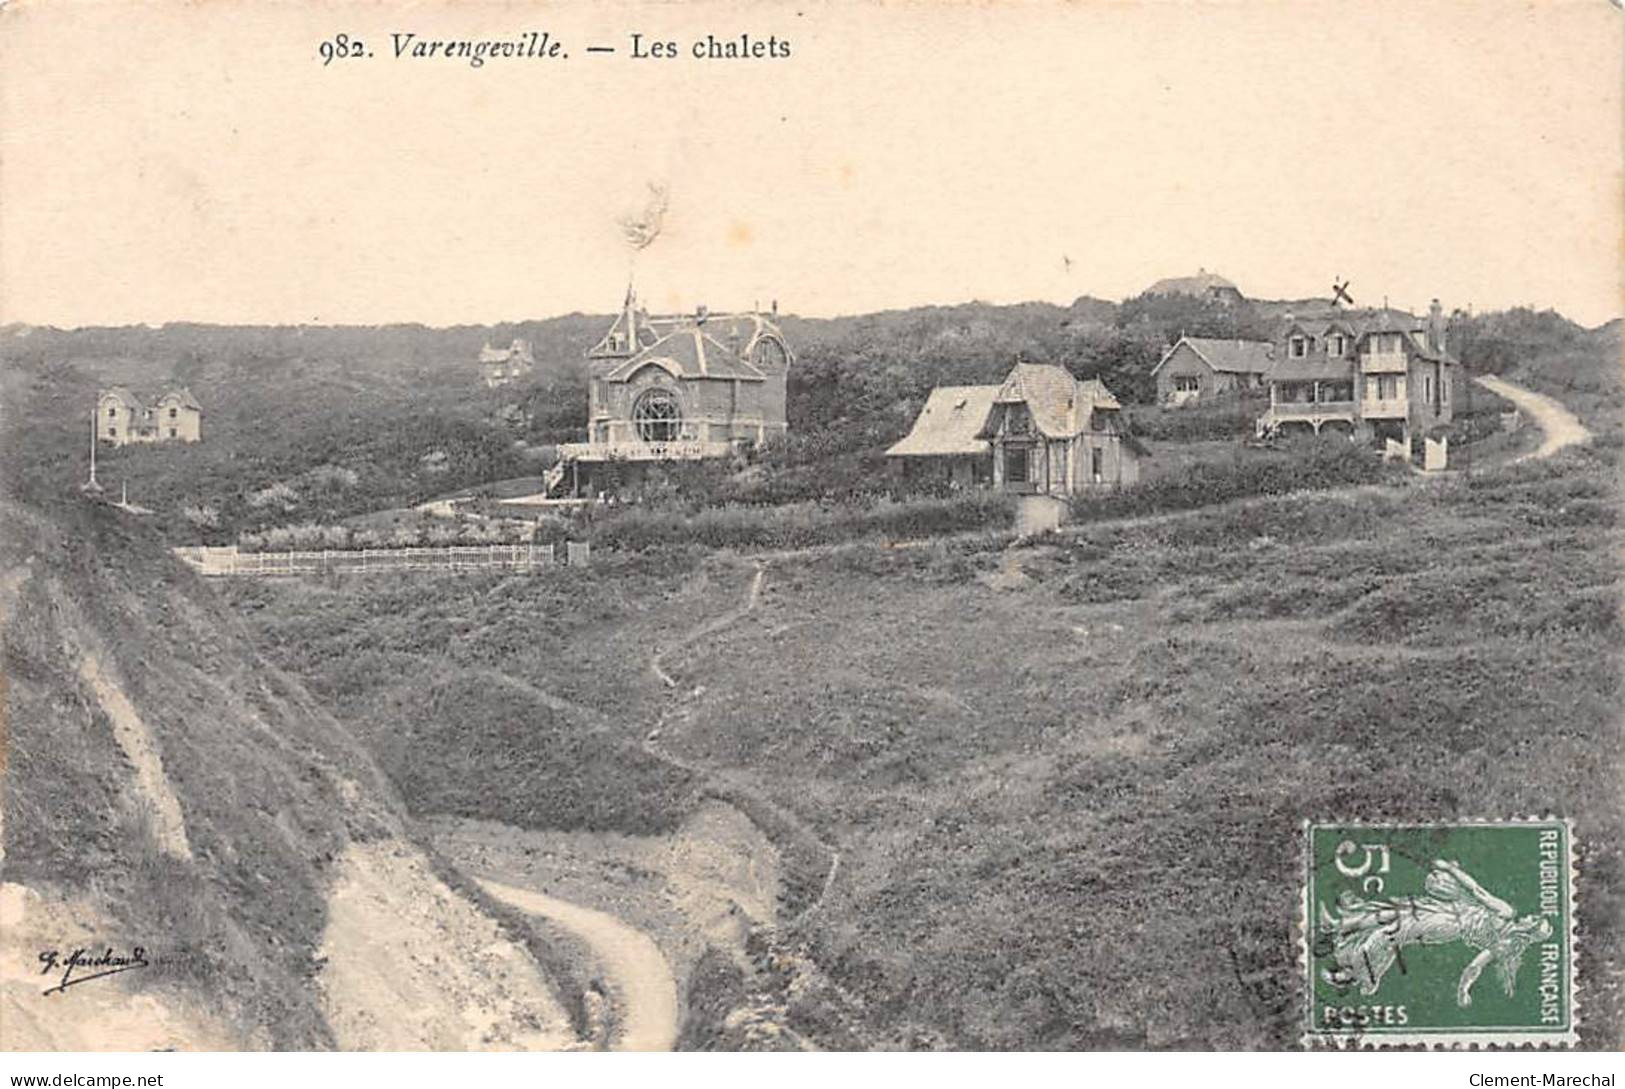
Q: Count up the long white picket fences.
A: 1